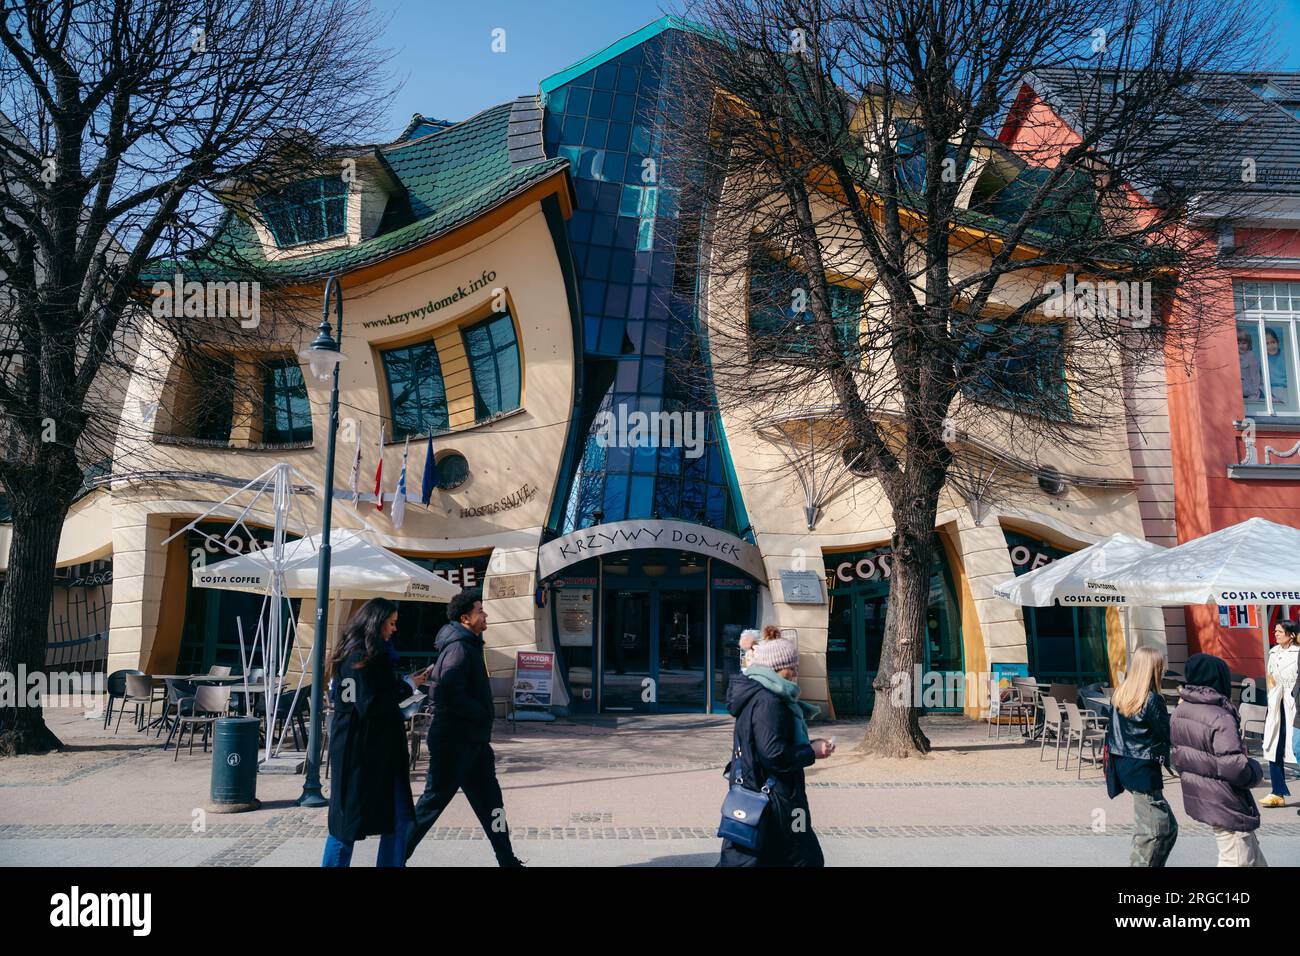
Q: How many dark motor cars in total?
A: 0